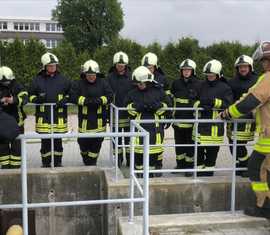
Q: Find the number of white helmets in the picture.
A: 9